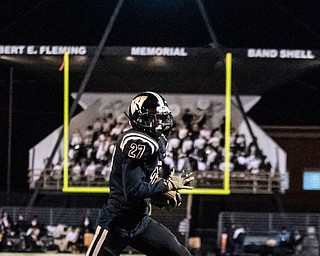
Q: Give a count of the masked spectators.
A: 0